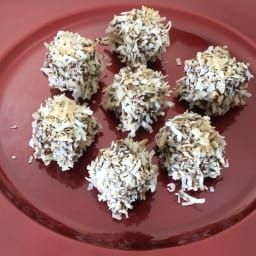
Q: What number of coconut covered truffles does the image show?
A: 7